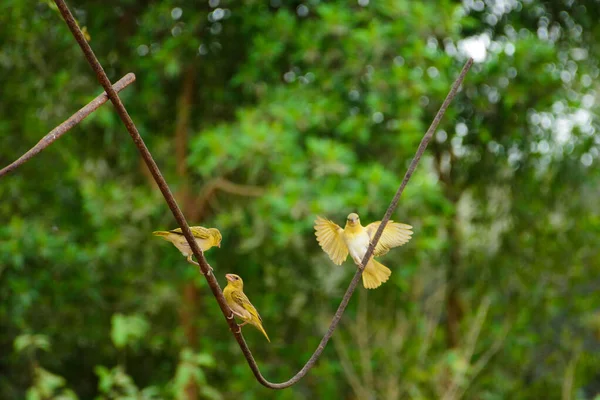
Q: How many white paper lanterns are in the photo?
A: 0